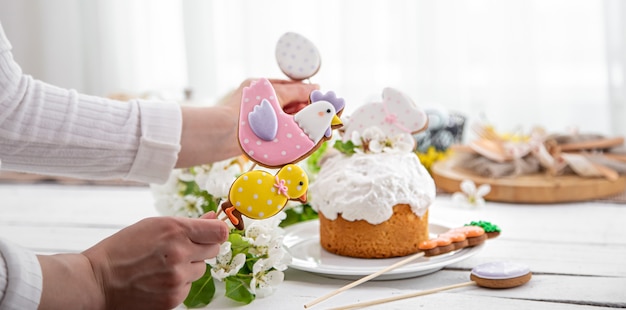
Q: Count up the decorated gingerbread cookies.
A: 6